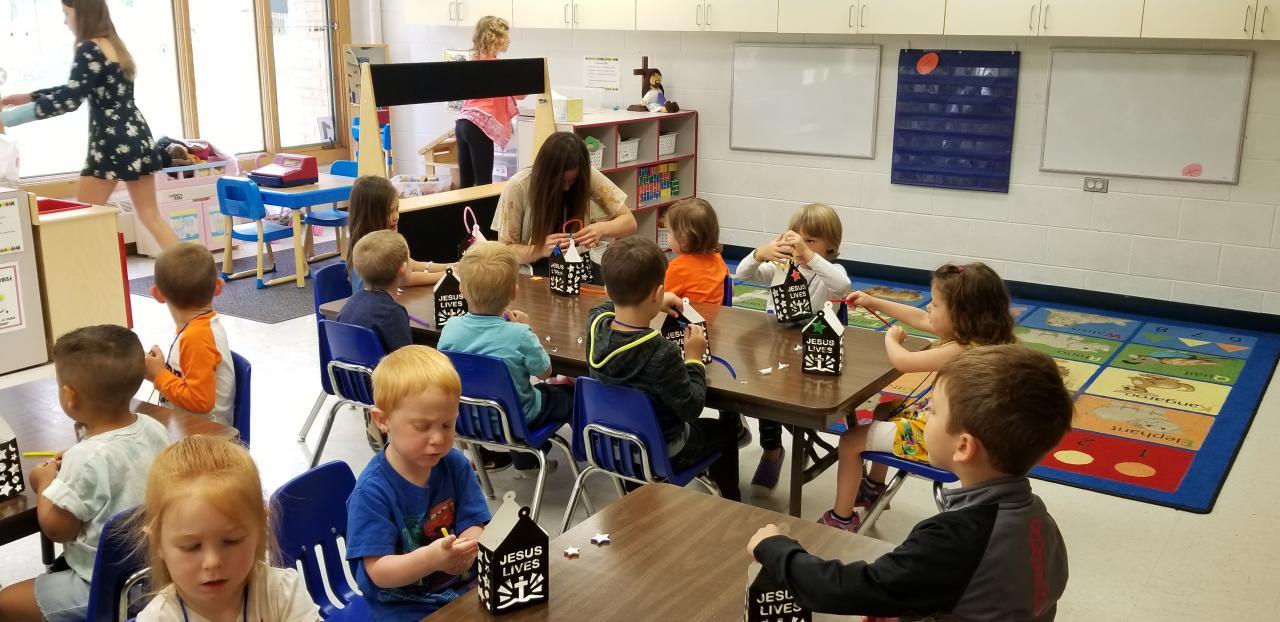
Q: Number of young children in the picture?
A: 12